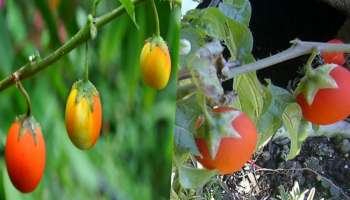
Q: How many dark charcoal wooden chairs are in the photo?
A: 0